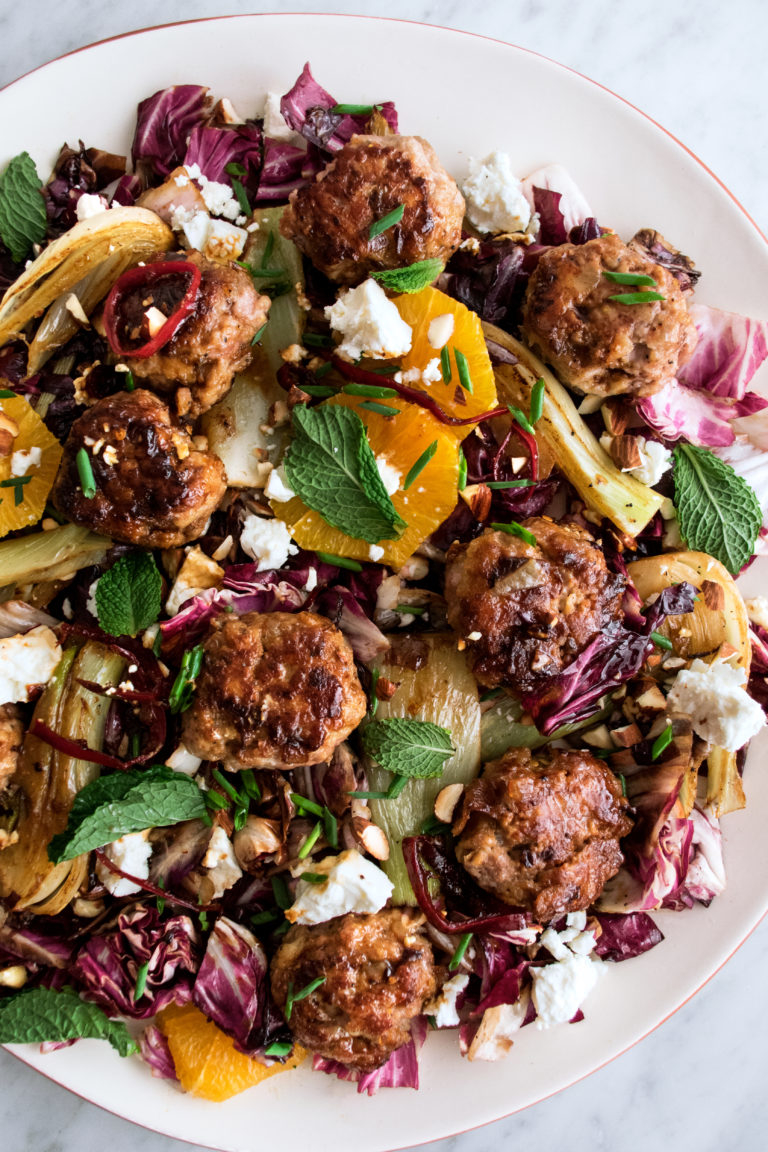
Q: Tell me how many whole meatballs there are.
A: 8